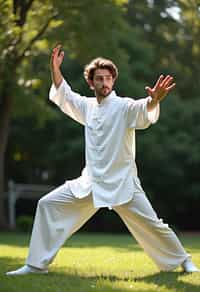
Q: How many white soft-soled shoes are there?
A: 2